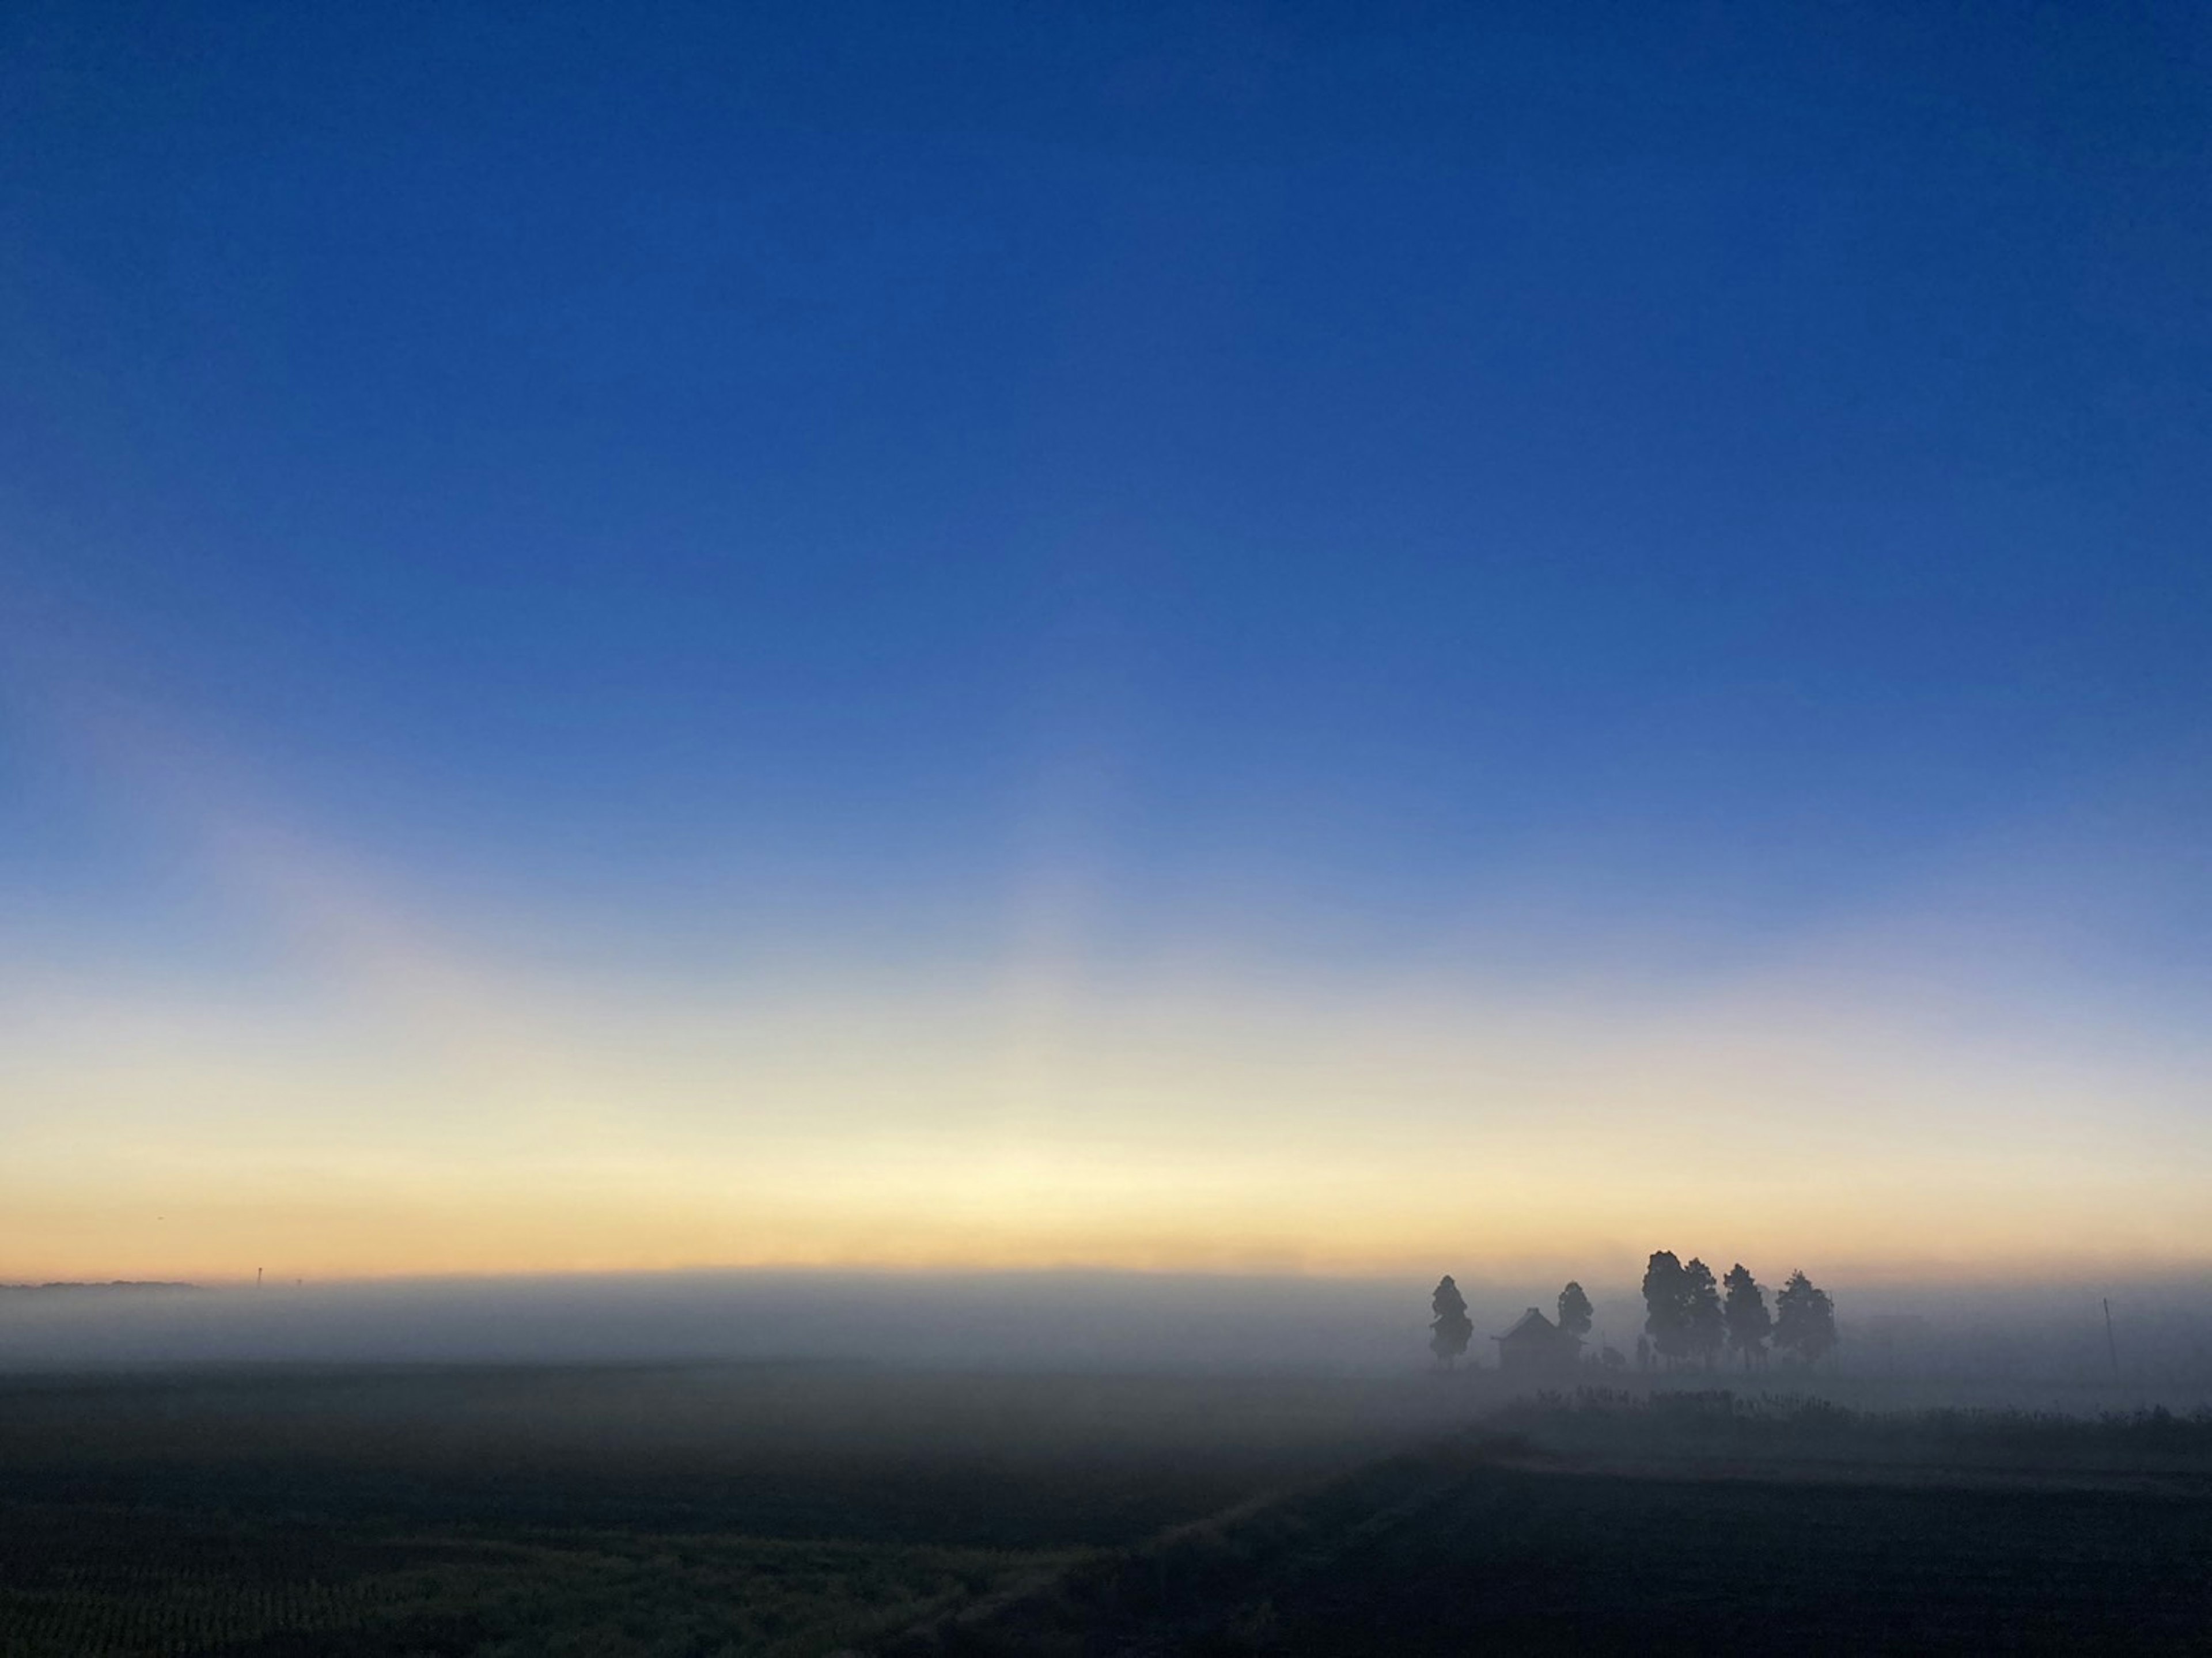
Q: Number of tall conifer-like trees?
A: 6